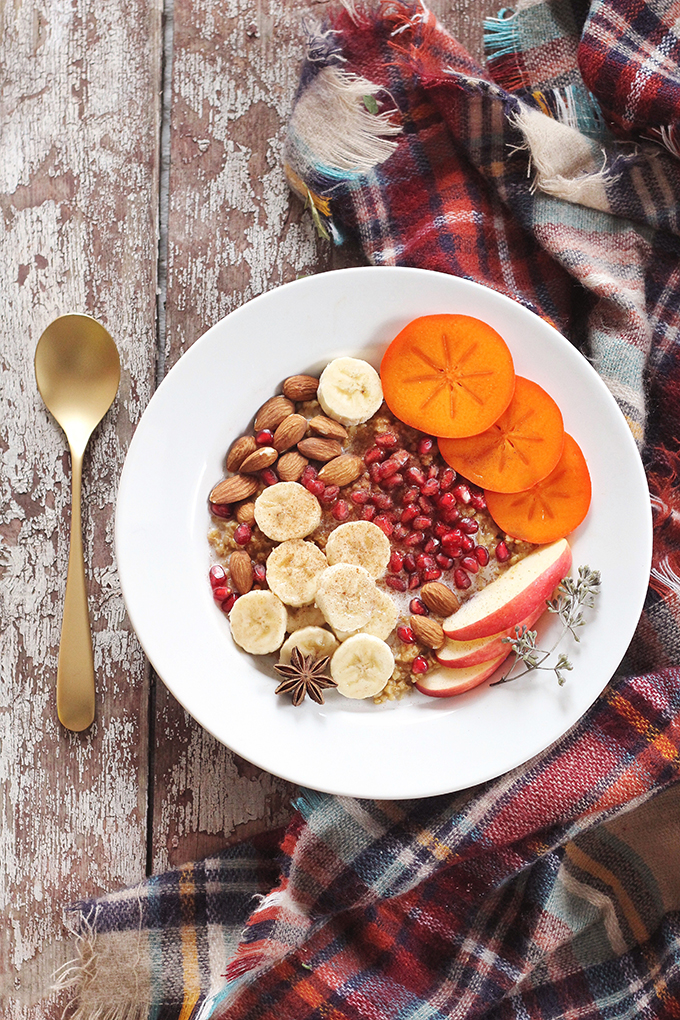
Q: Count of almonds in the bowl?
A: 14